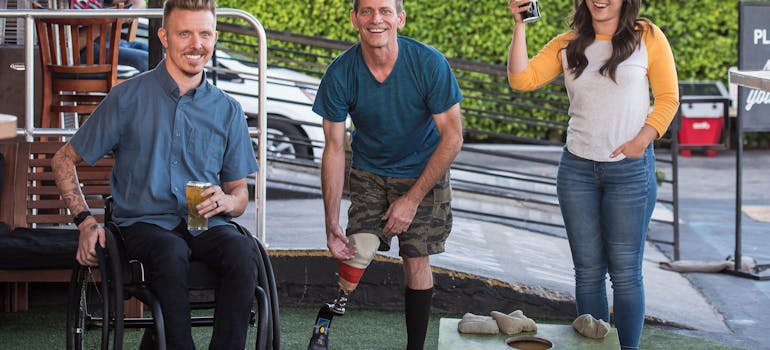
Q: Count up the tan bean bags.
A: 3